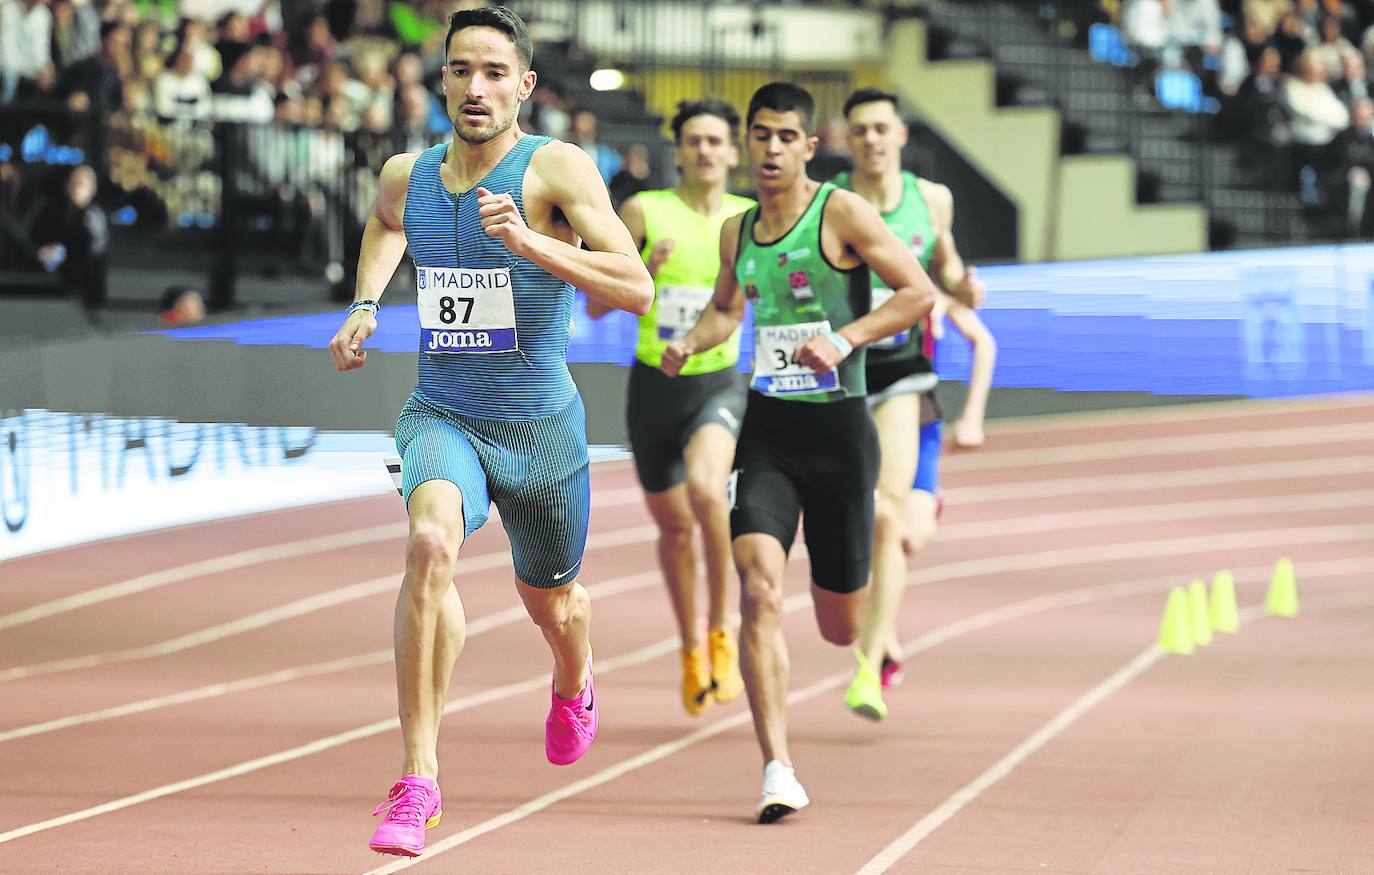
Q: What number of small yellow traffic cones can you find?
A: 4